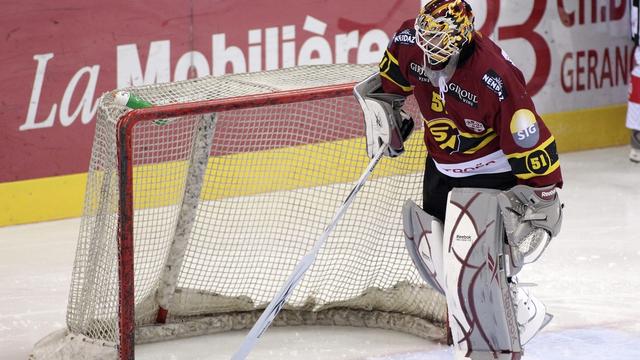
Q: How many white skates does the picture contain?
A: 1